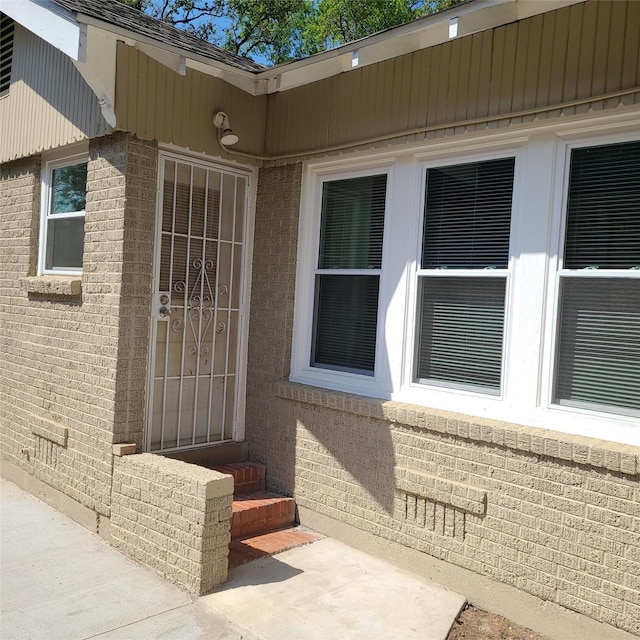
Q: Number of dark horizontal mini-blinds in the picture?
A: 3